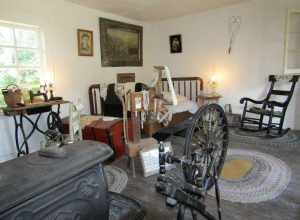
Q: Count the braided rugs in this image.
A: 3